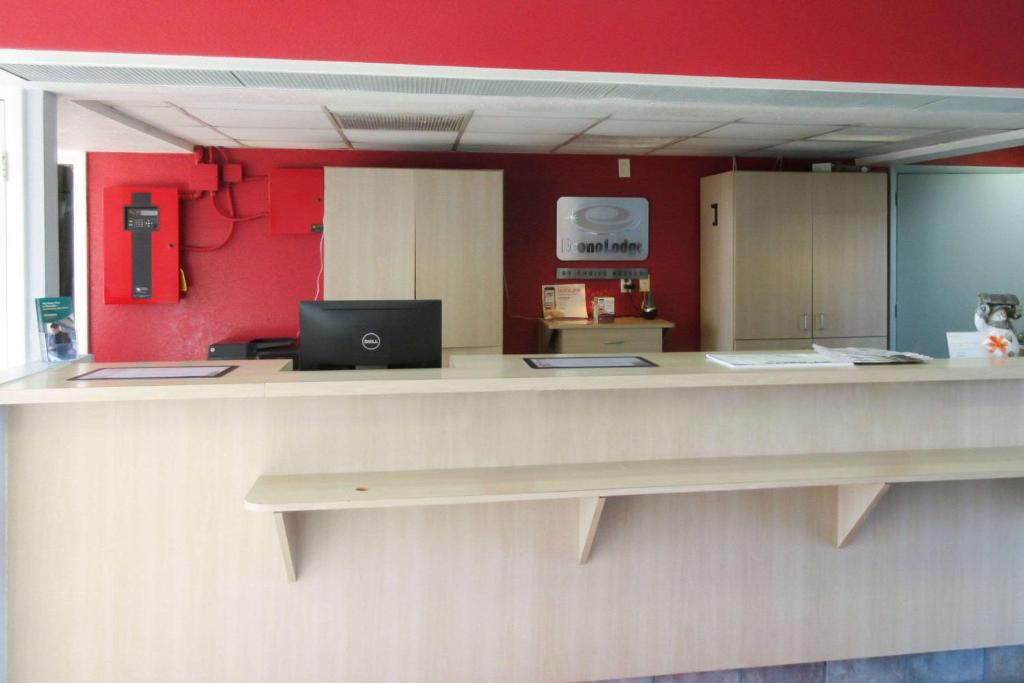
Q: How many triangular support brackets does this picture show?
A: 3